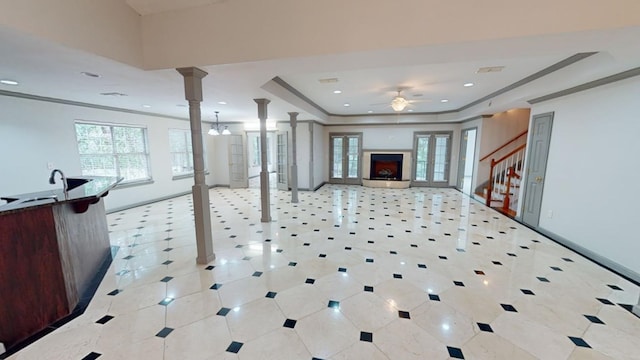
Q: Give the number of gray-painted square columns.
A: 3